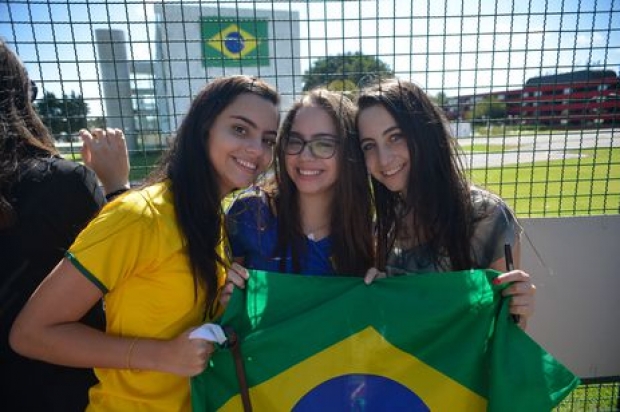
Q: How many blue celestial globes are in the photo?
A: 2